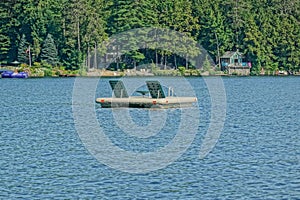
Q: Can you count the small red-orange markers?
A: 4